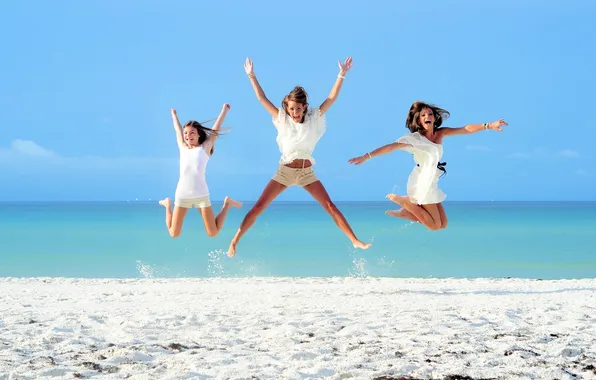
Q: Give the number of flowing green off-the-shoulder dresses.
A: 0